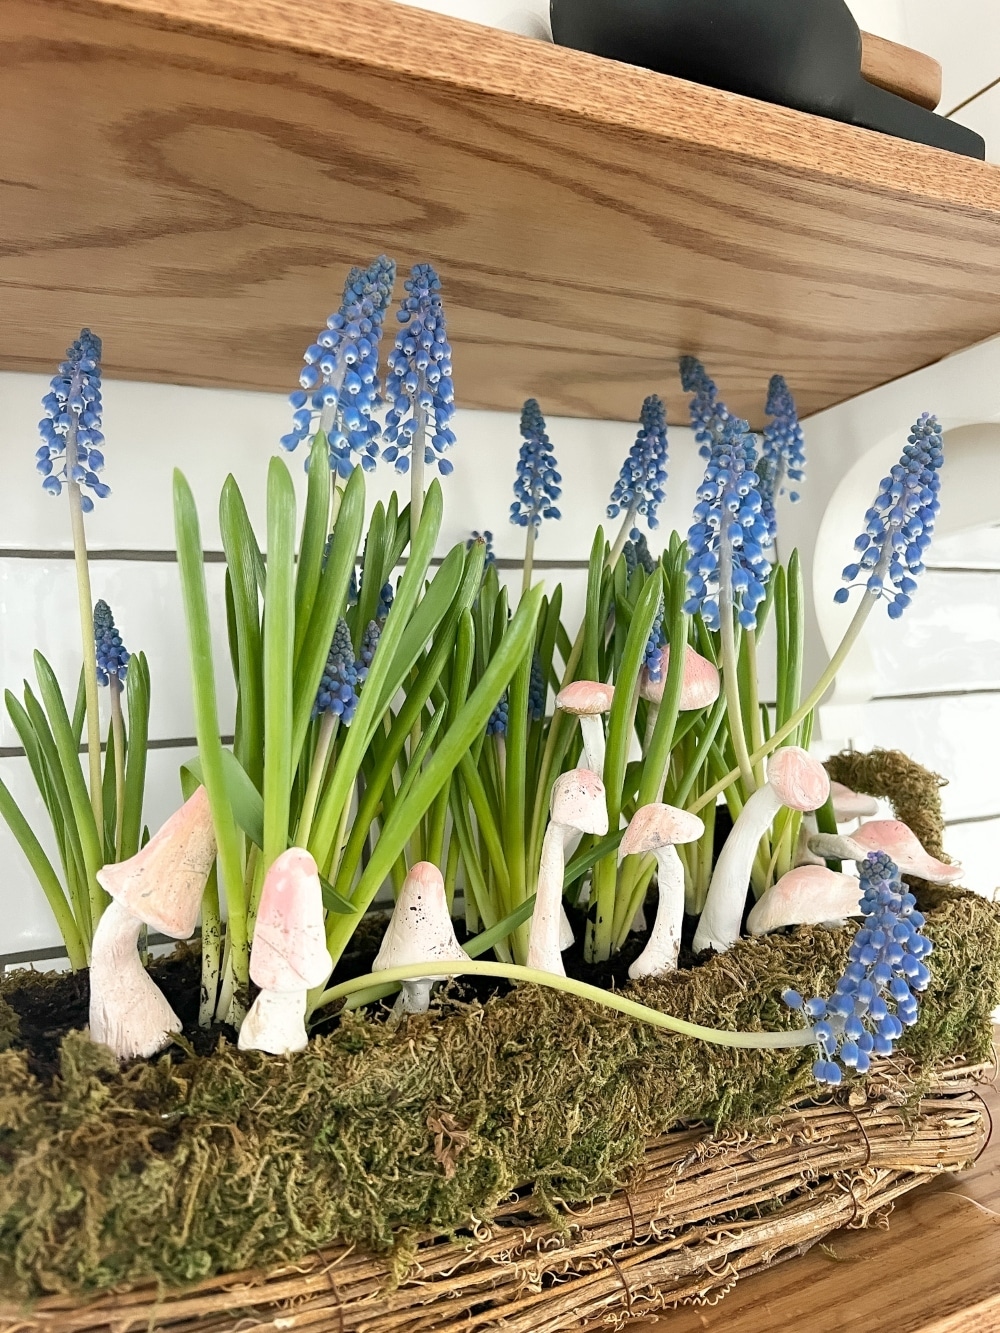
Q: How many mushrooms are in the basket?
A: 11